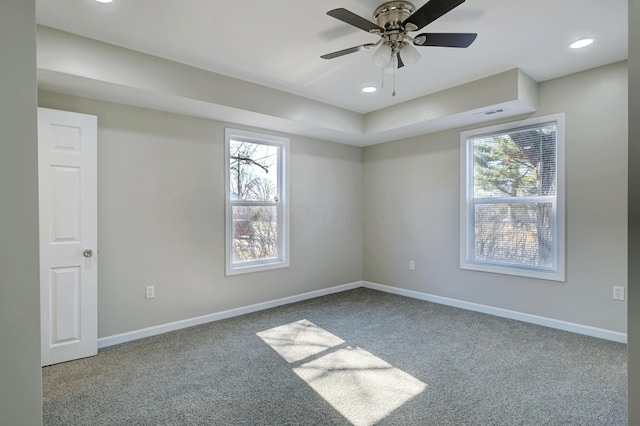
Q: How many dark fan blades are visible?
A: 5